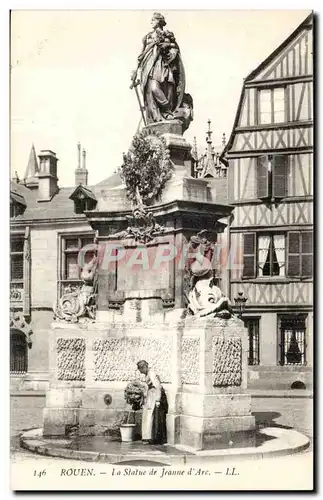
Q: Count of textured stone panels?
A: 4